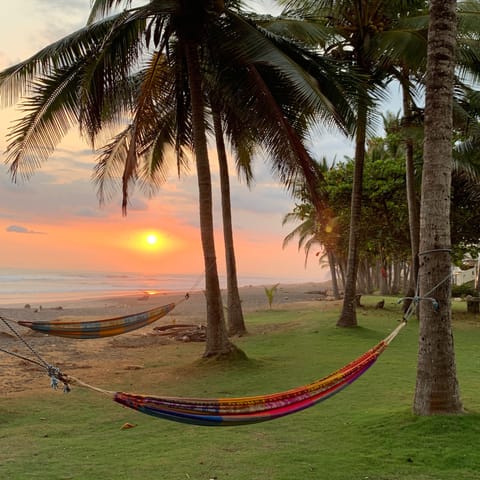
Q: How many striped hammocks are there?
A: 2